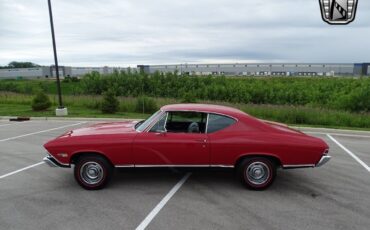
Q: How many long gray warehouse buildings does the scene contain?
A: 2